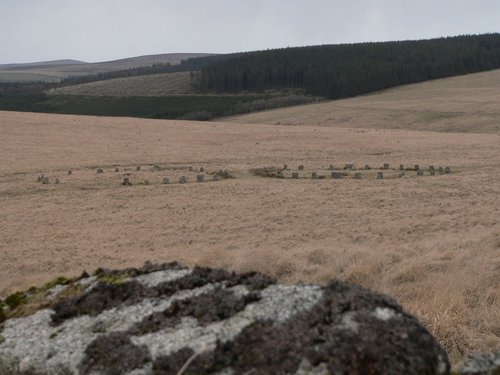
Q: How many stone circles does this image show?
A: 2